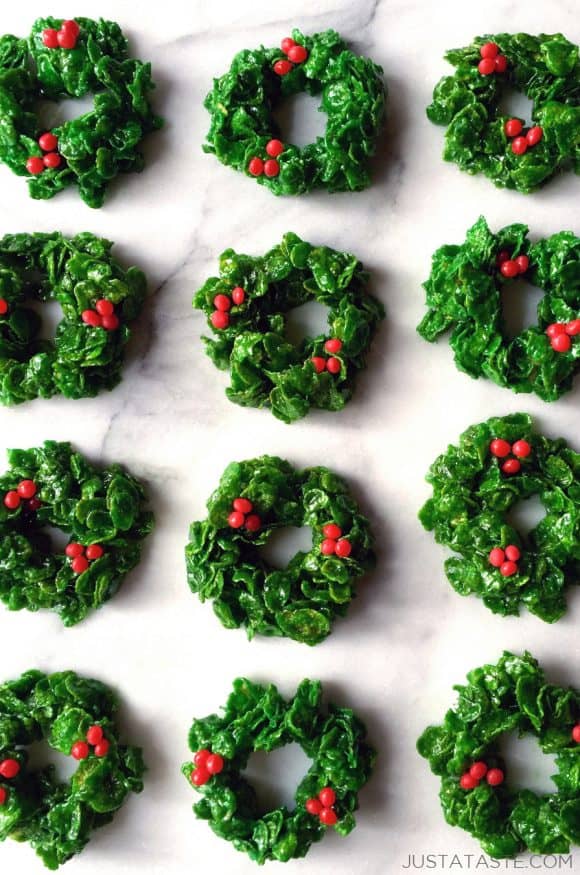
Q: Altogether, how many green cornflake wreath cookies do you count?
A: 12